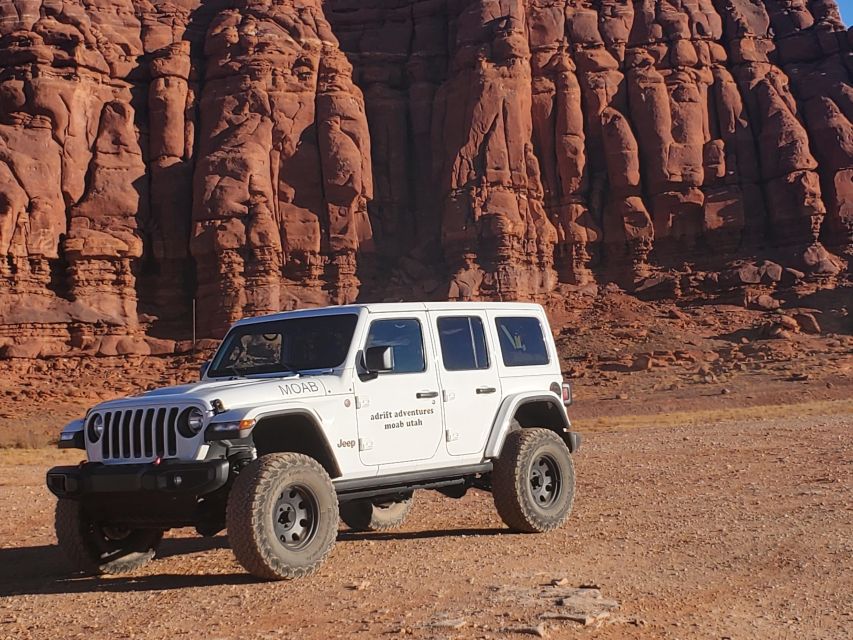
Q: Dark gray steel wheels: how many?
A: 2